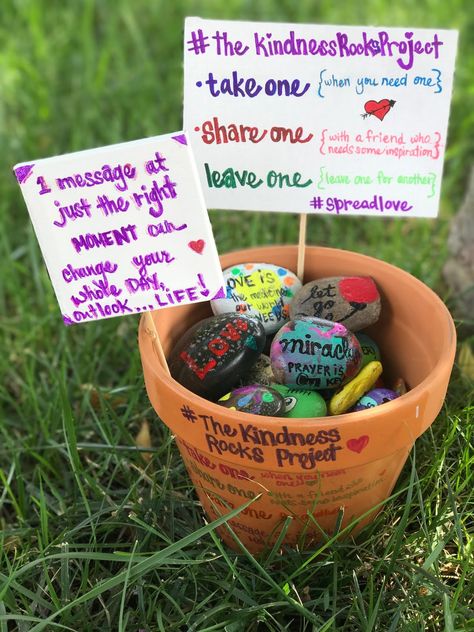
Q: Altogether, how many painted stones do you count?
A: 9